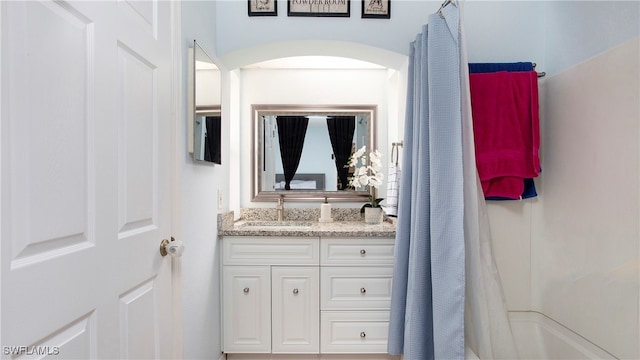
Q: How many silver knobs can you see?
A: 5